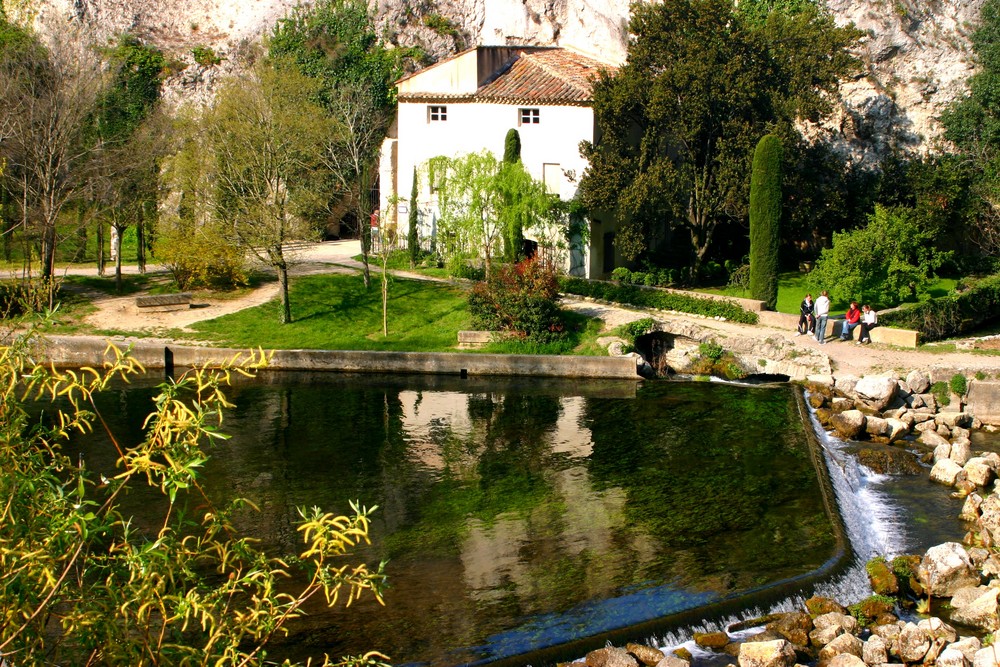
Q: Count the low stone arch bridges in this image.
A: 1